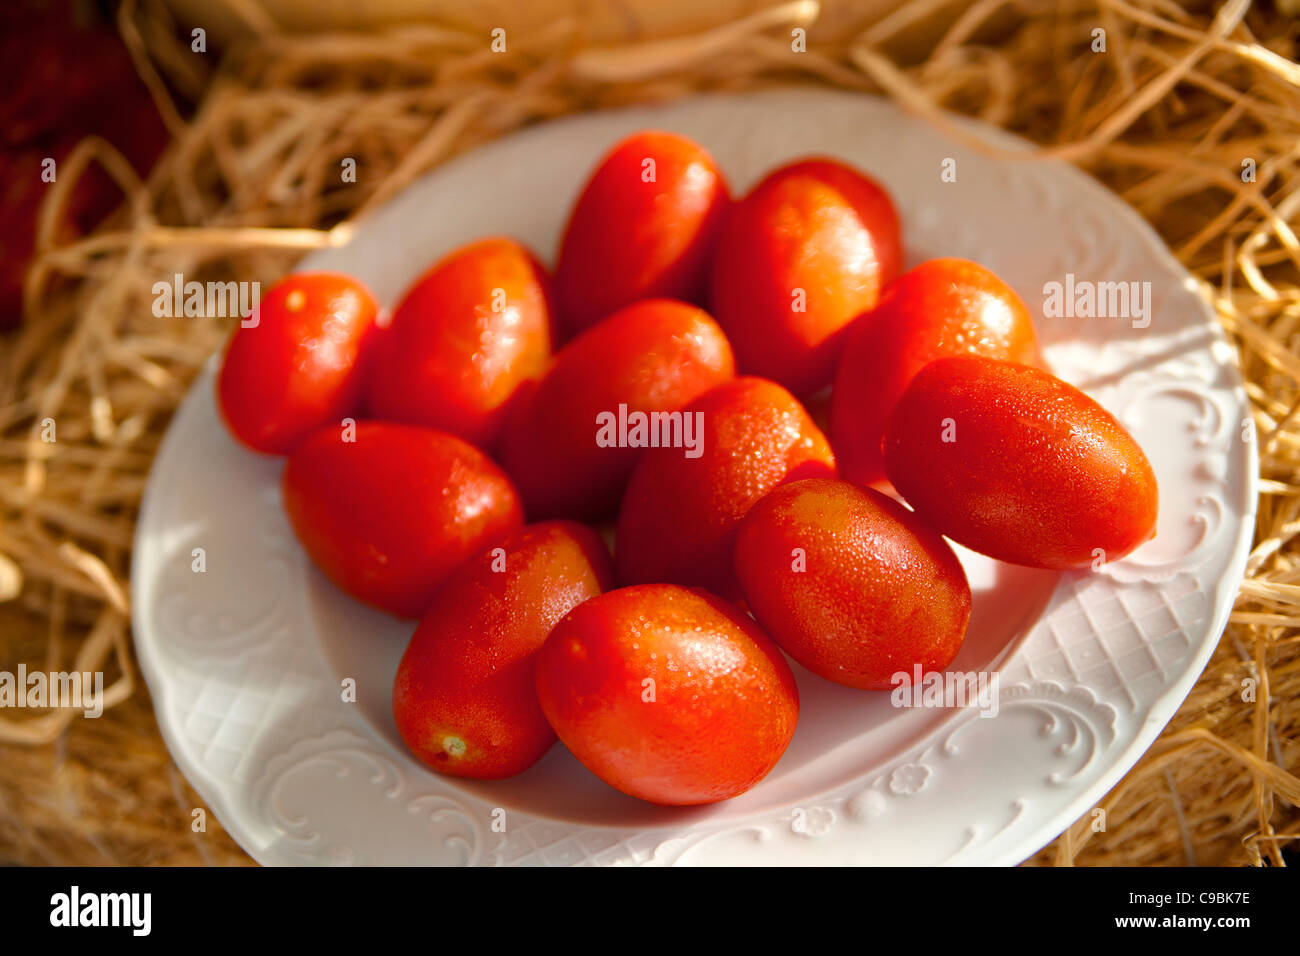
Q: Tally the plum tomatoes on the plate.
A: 12